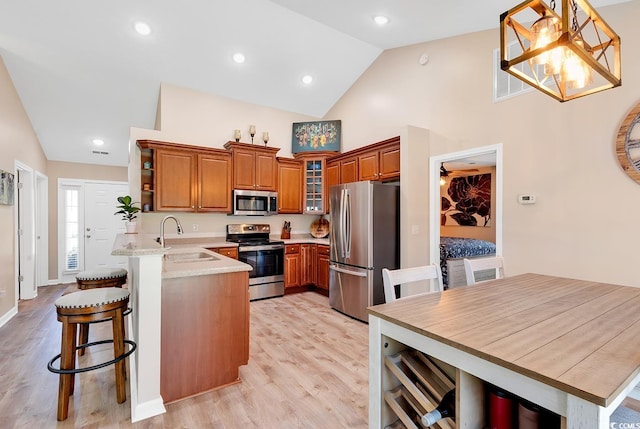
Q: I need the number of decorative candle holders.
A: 3